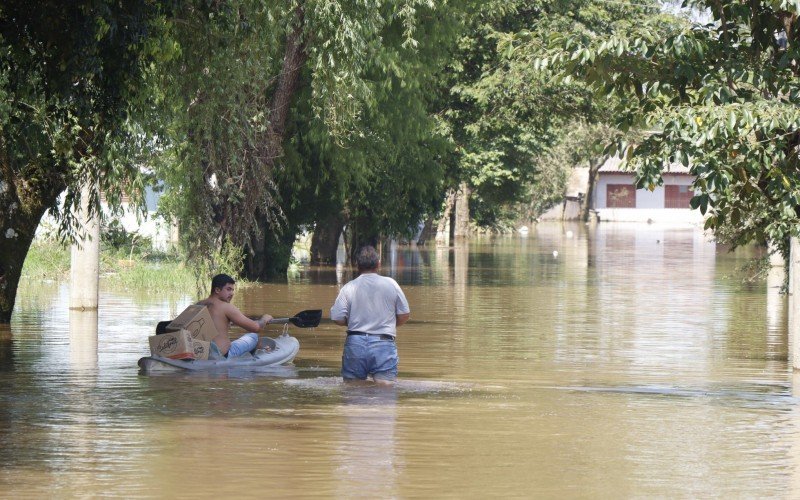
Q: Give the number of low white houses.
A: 1